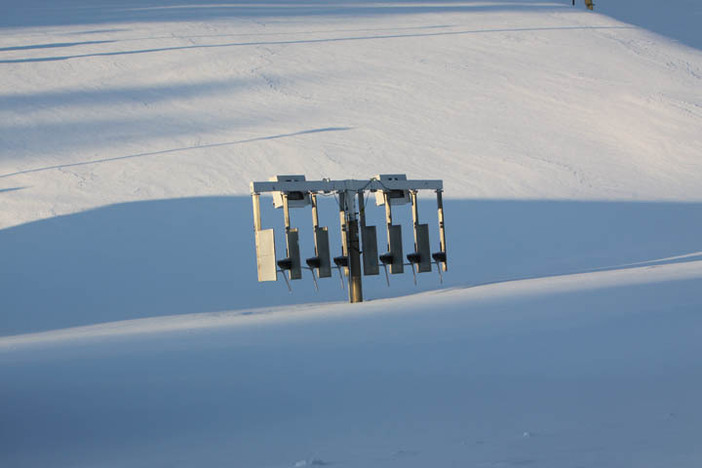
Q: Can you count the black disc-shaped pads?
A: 6